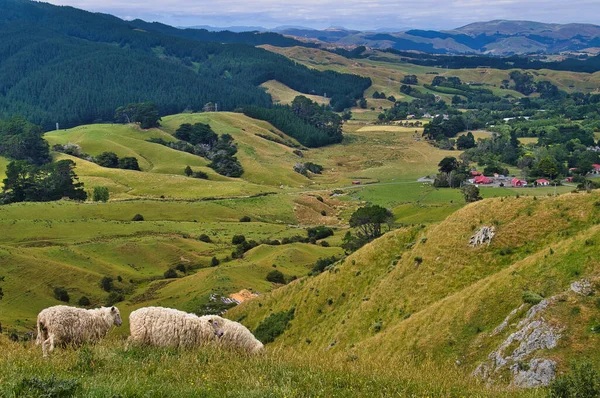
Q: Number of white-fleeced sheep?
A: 3